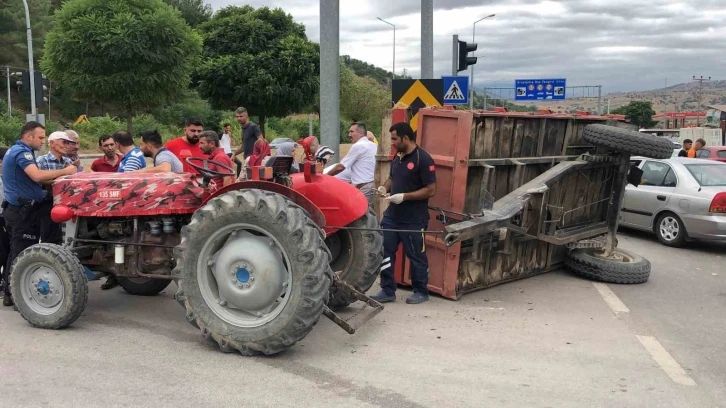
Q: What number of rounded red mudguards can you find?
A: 2